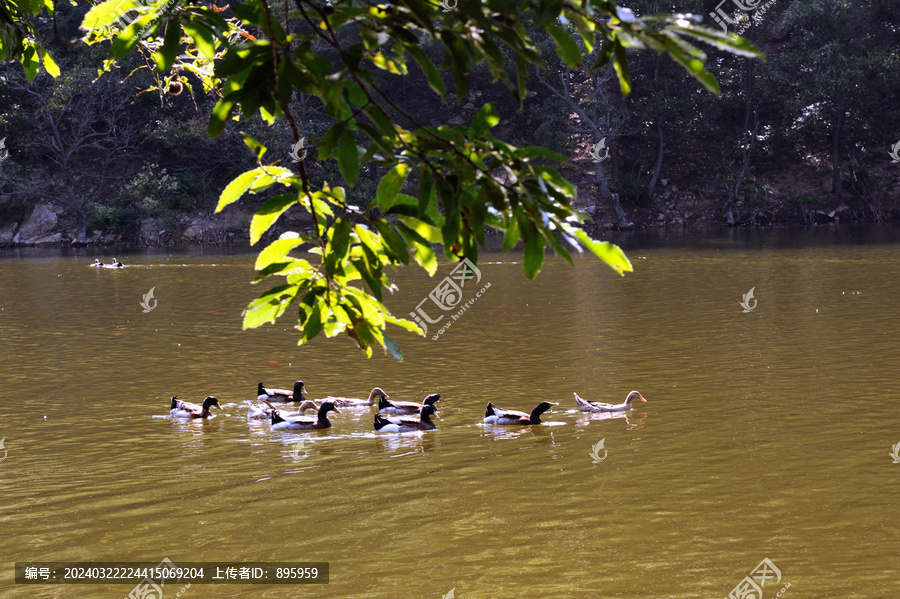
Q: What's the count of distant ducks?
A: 2